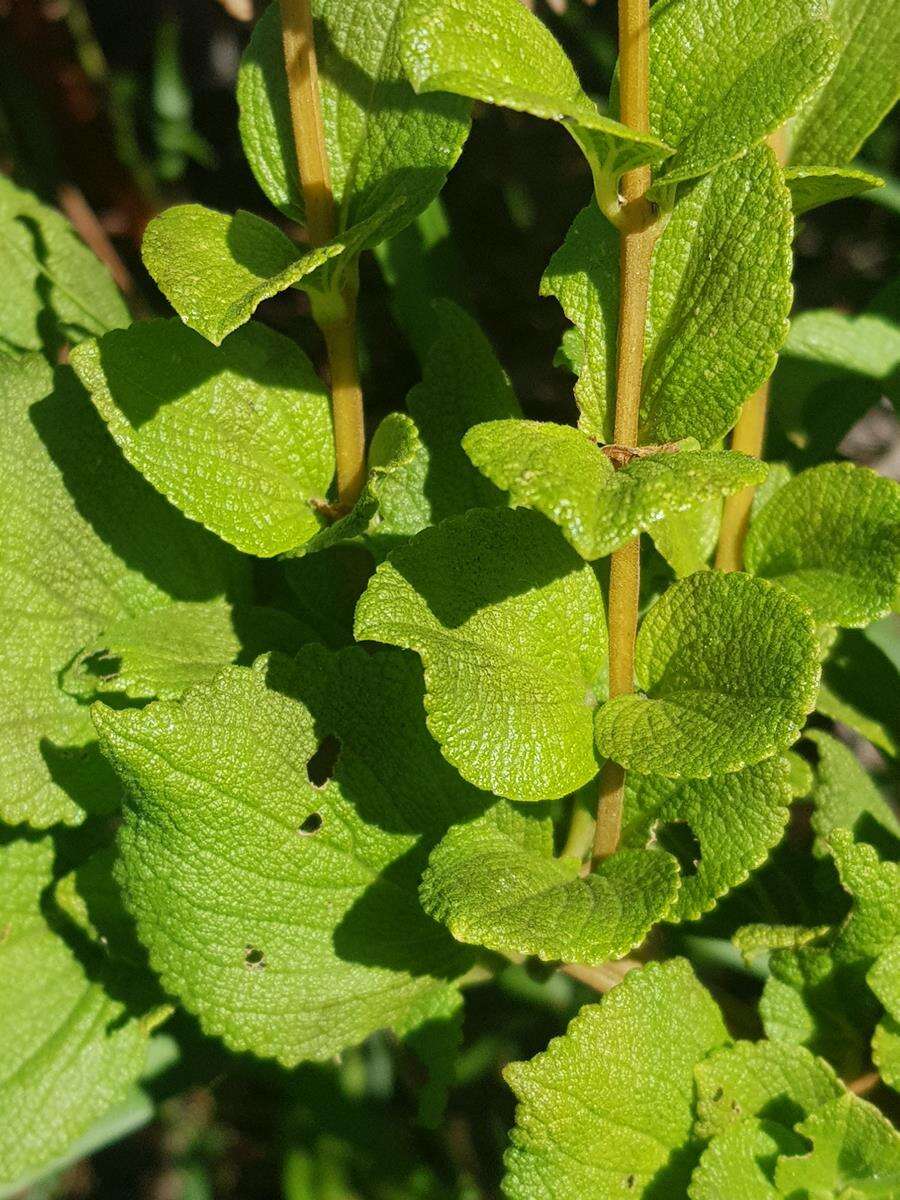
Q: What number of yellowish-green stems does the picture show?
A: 3